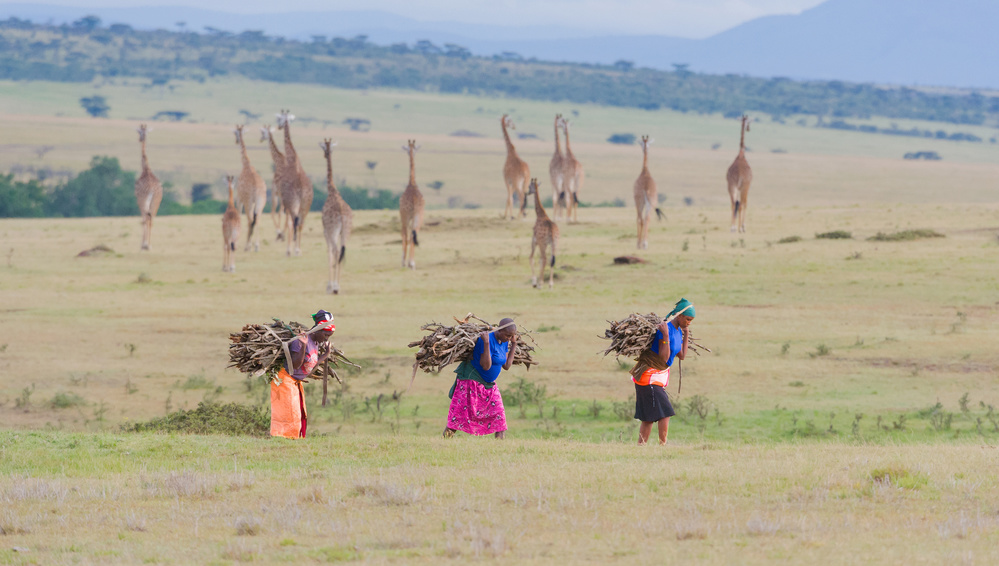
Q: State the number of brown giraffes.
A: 13